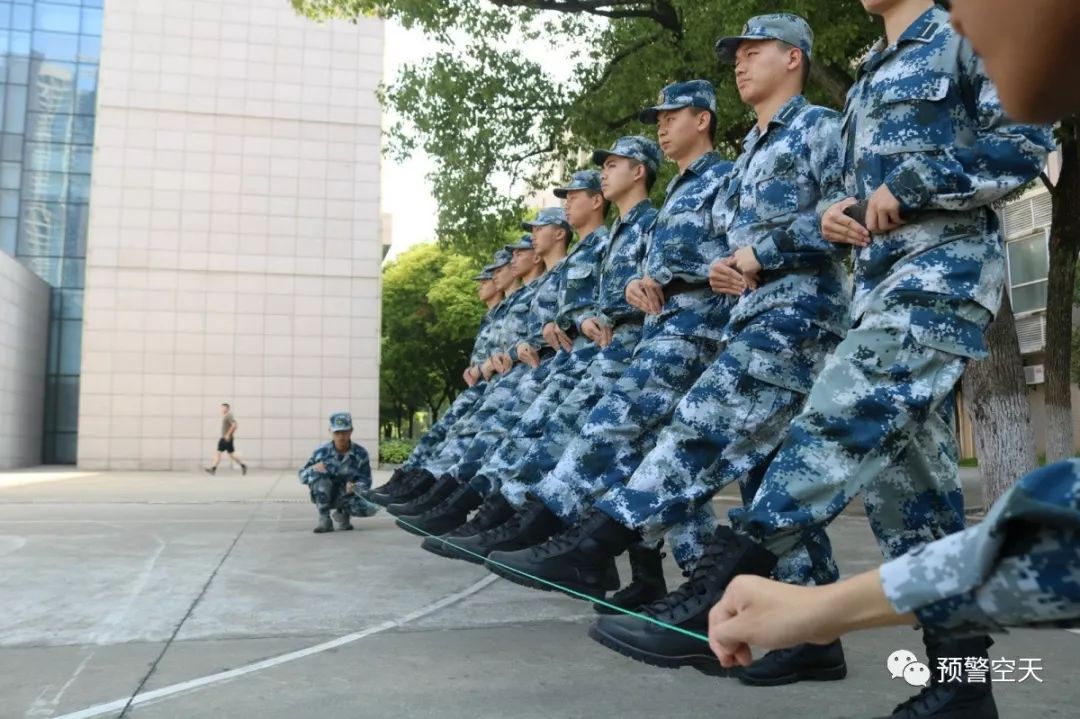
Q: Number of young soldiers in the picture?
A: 11